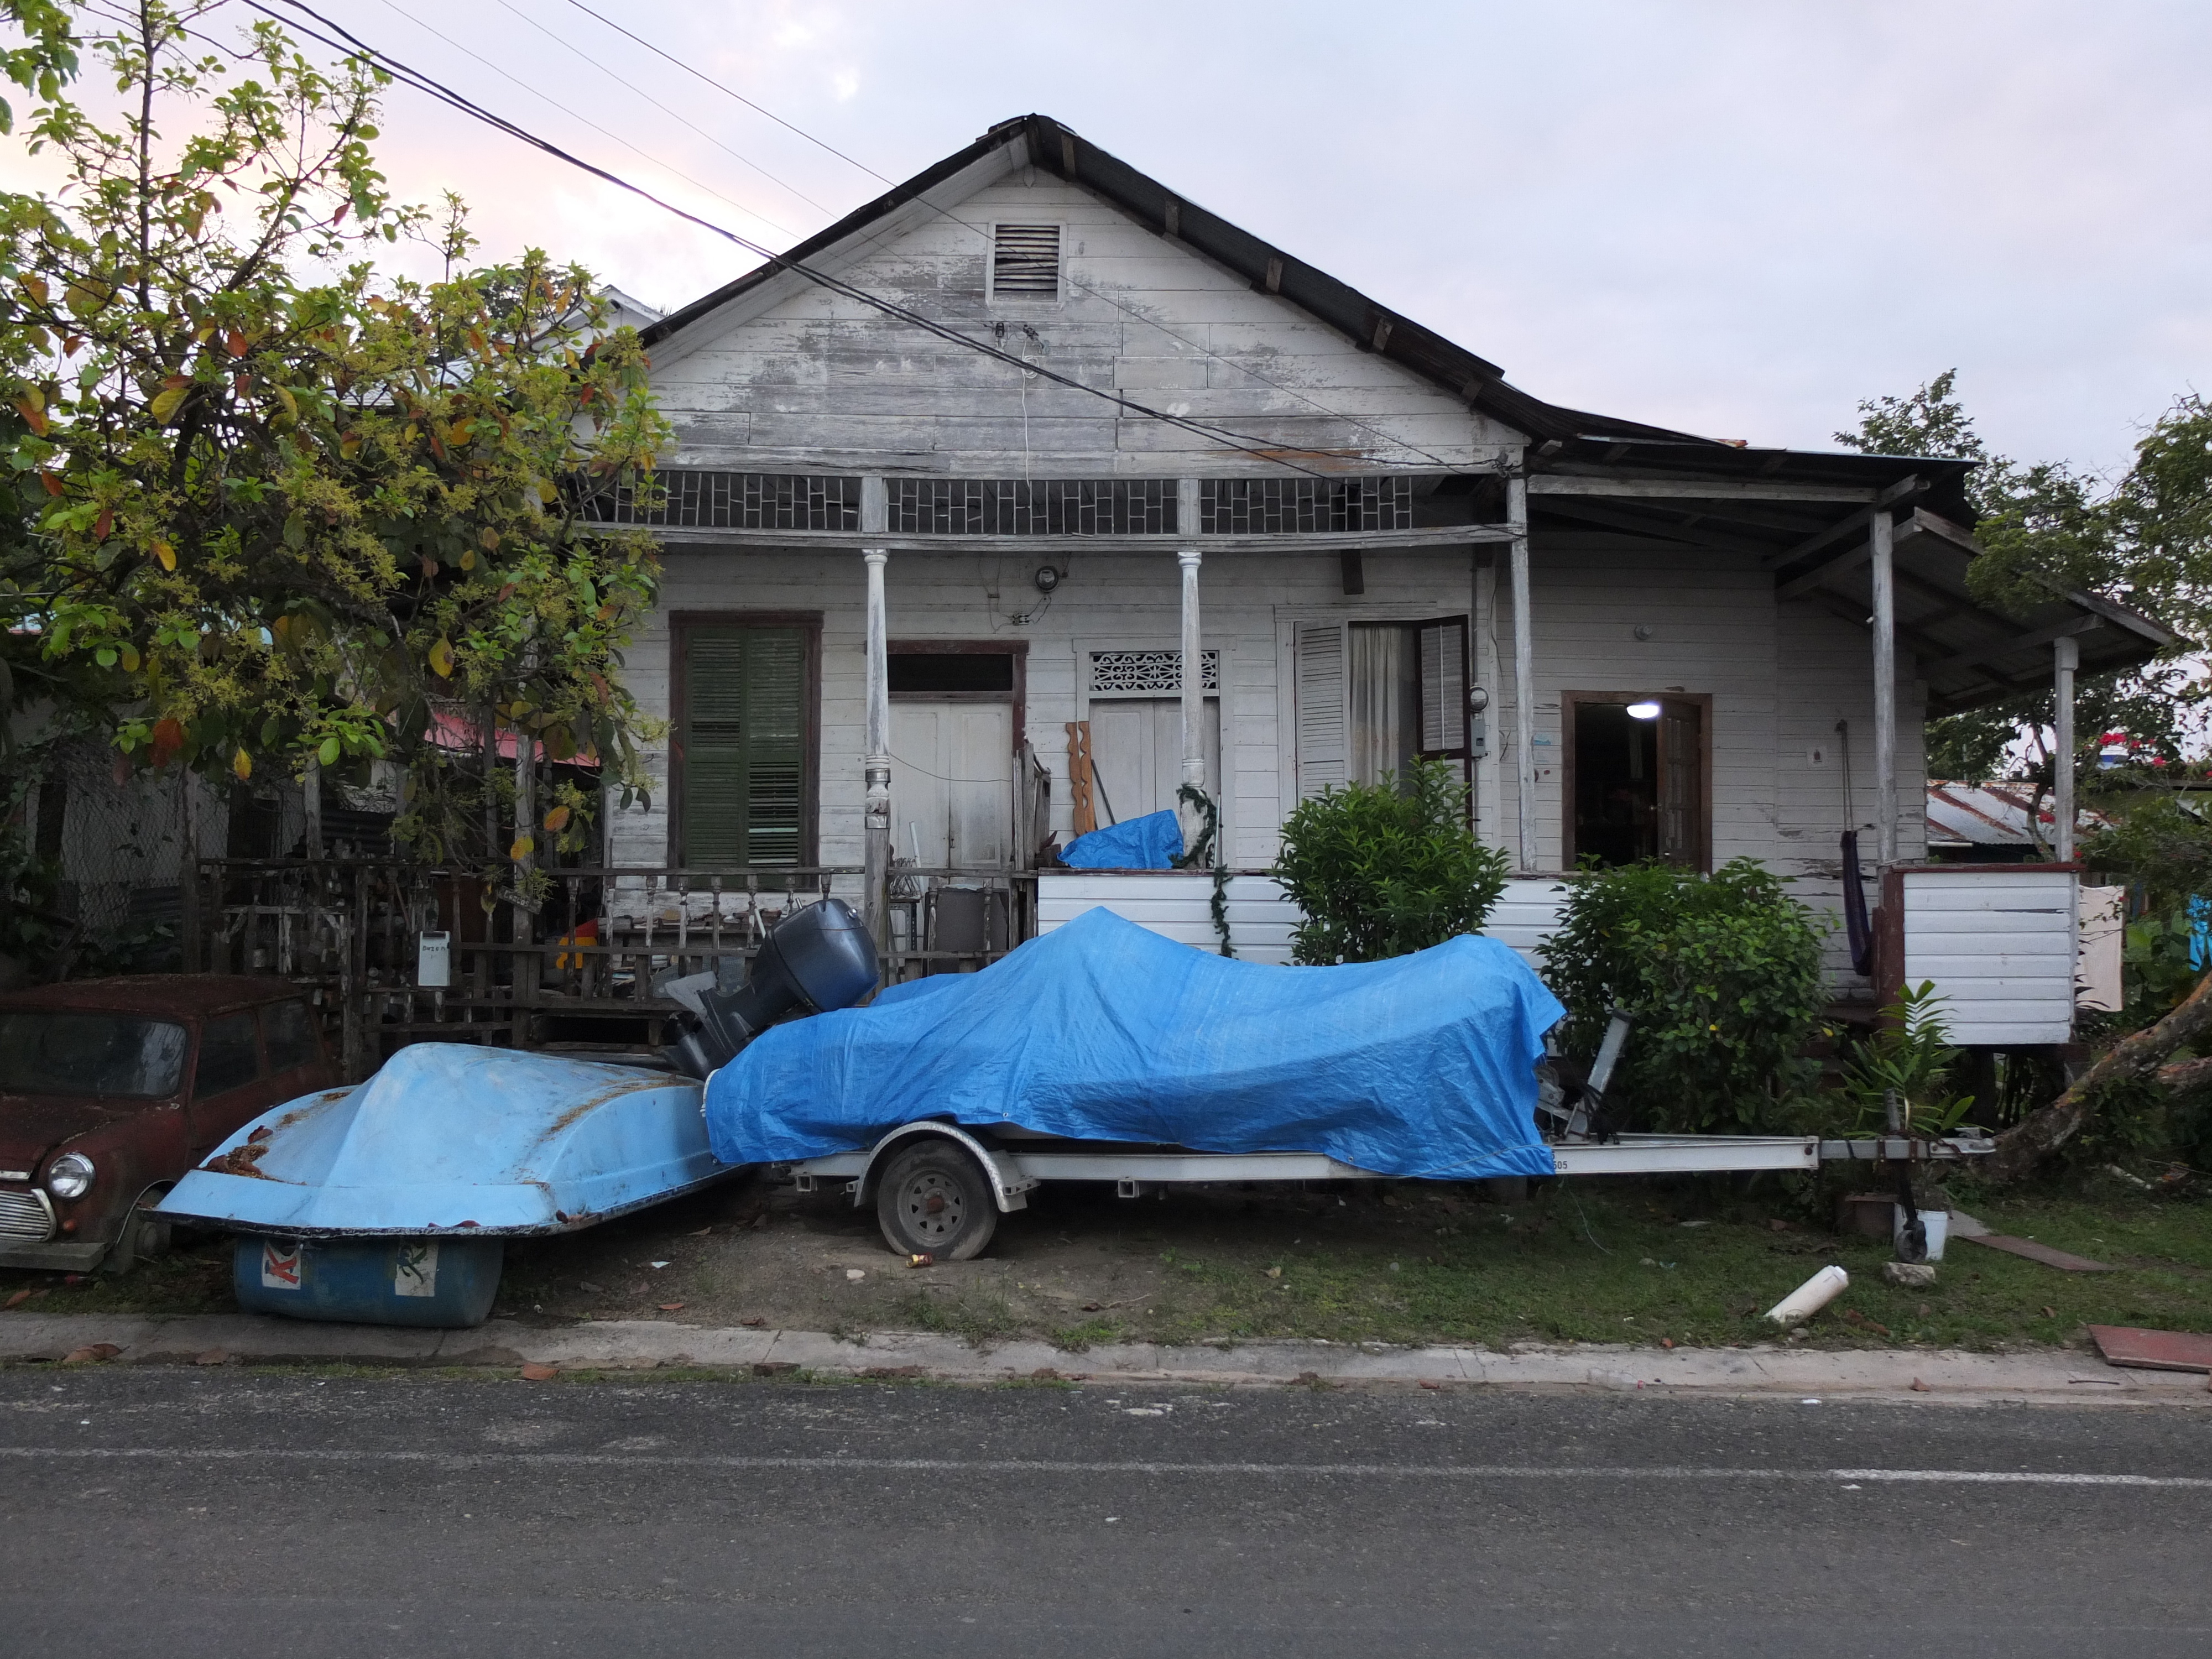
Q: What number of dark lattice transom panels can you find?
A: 3